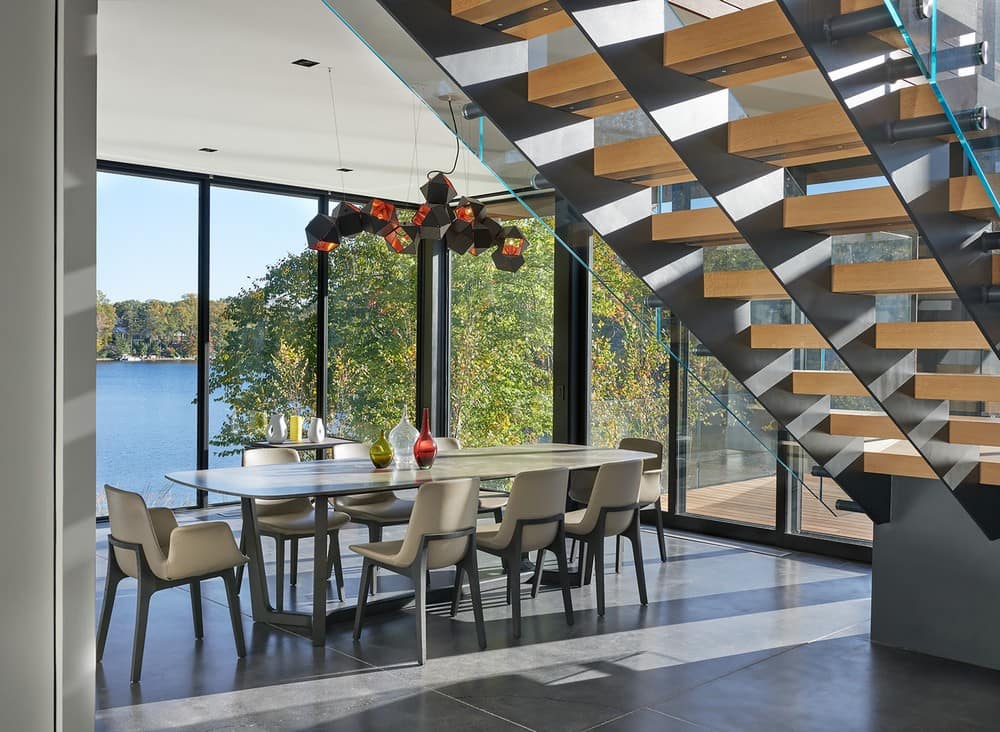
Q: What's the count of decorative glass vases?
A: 3